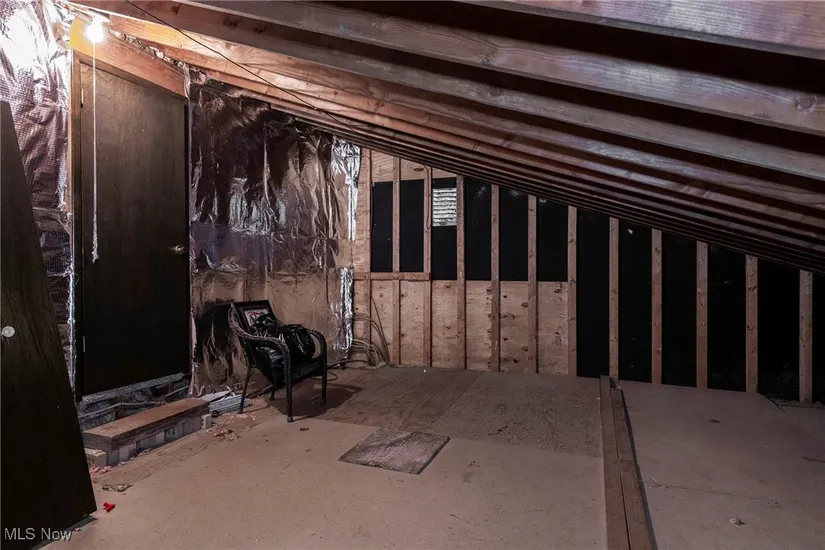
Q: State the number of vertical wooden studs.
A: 12